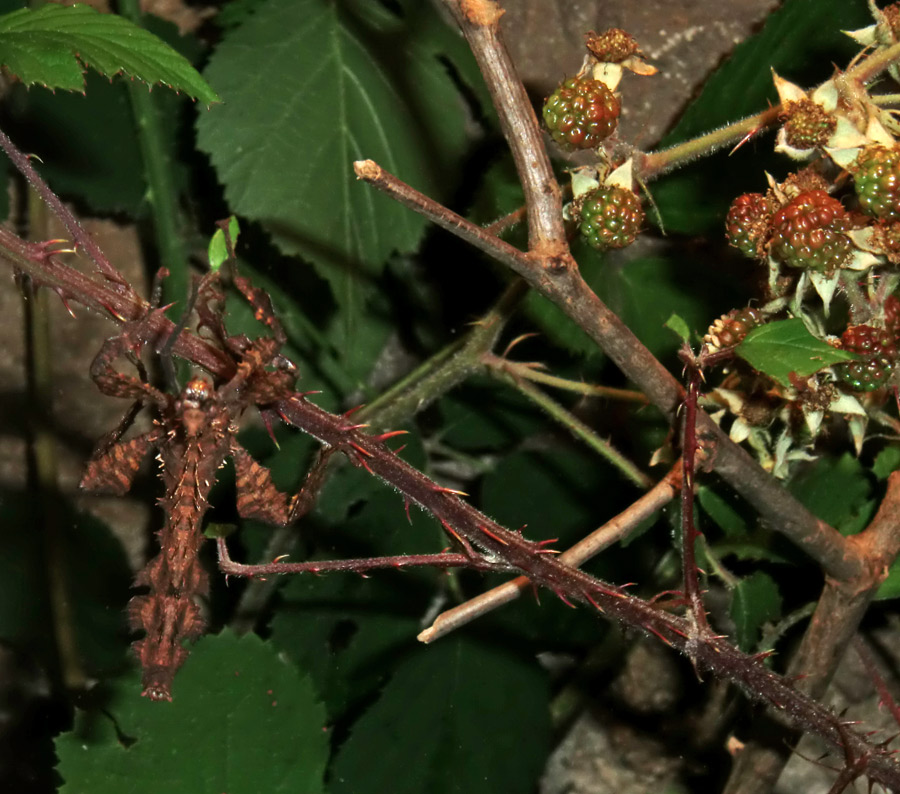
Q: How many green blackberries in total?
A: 3